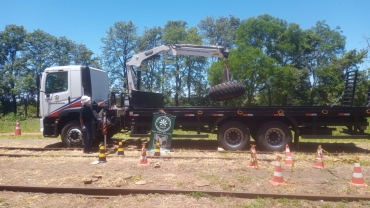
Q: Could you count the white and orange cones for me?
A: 7